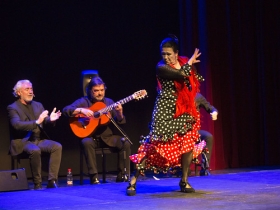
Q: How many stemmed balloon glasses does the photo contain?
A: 0